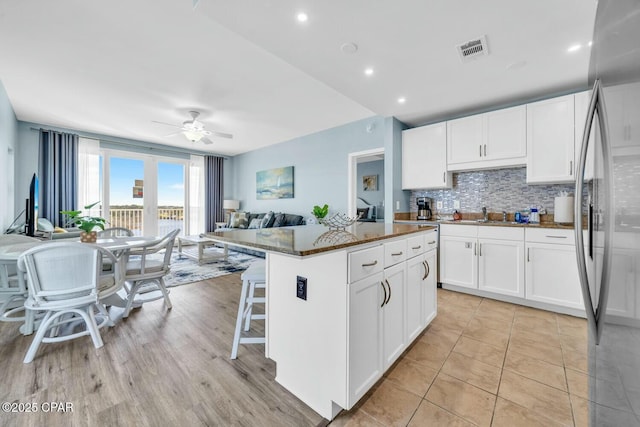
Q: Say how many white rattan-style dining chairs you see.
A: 4